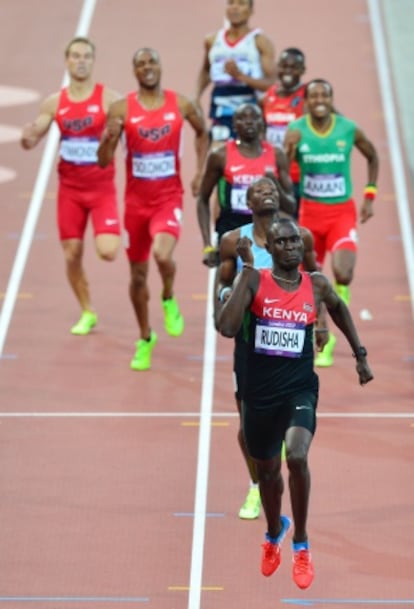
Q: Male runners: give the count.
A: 8